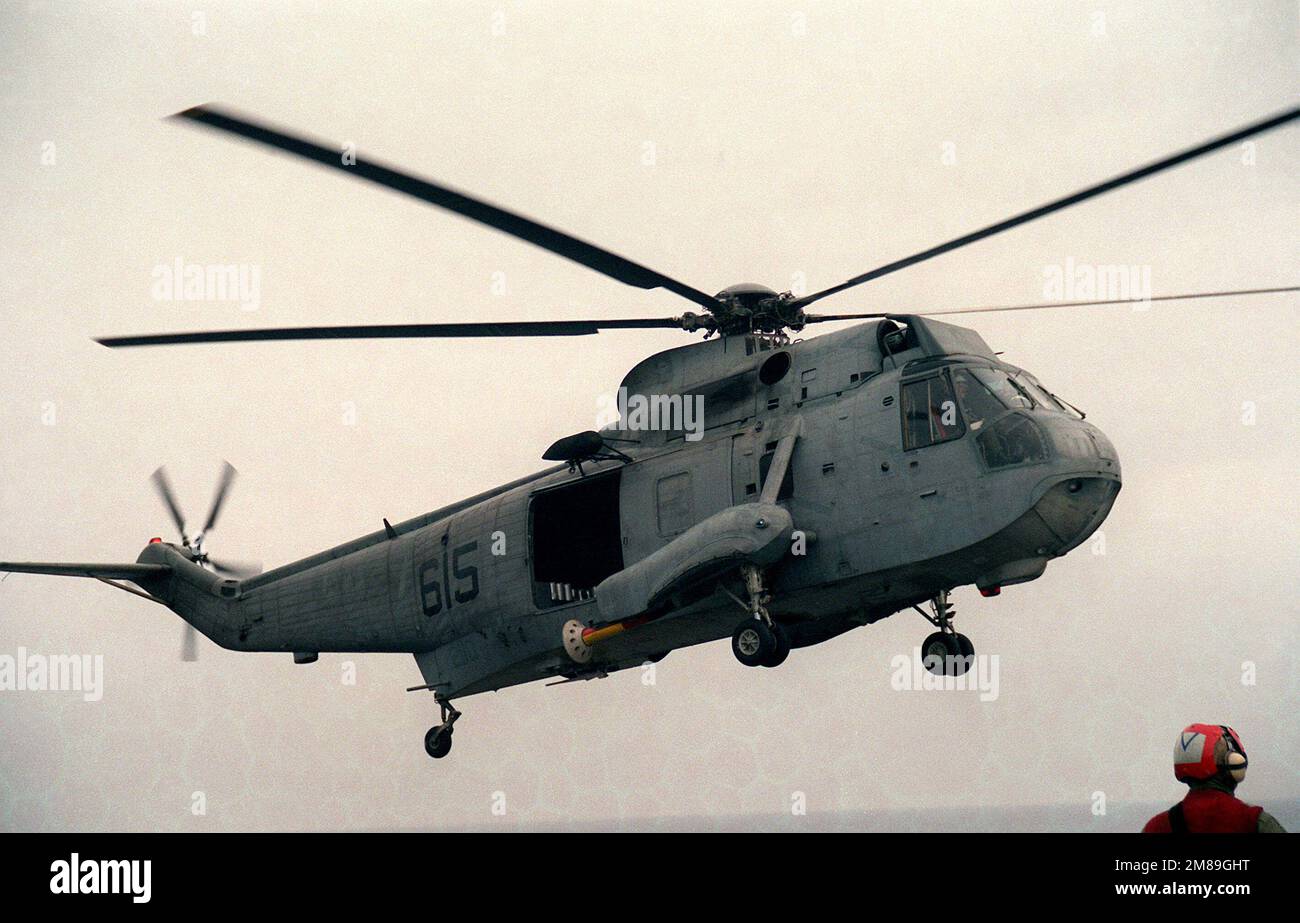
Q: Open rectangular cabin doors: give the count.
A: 1